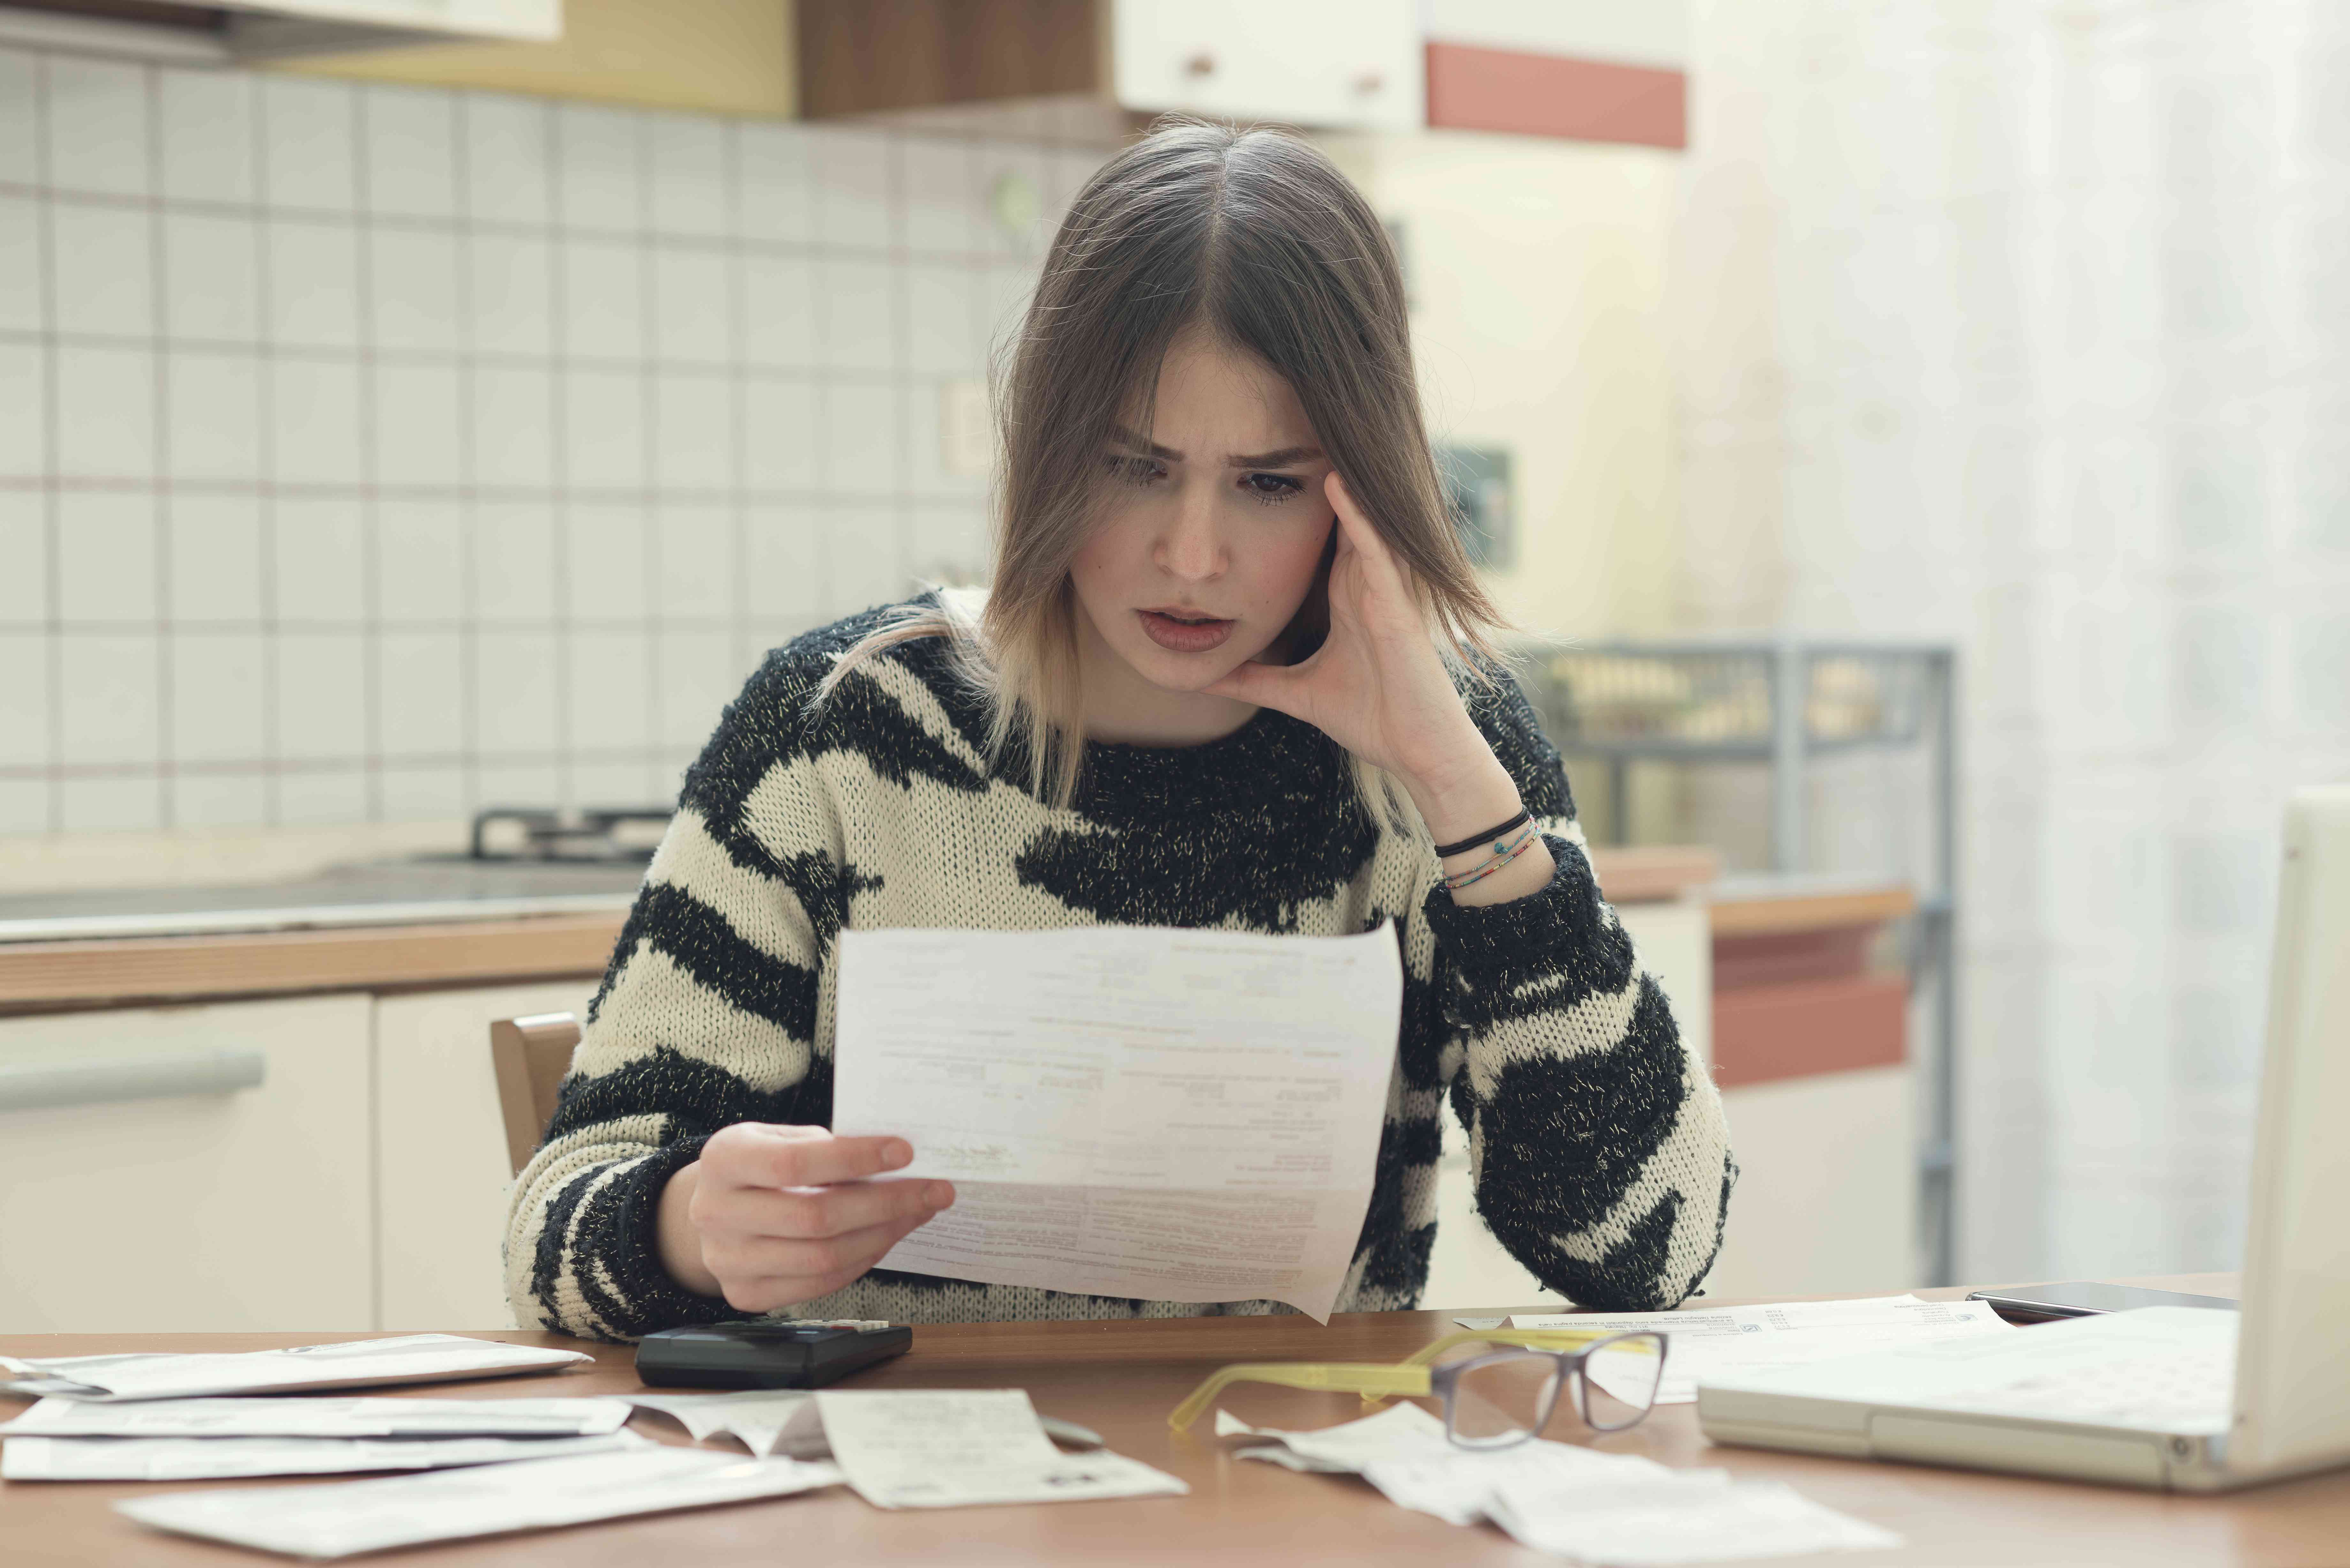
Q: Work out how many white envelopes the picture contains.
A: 4